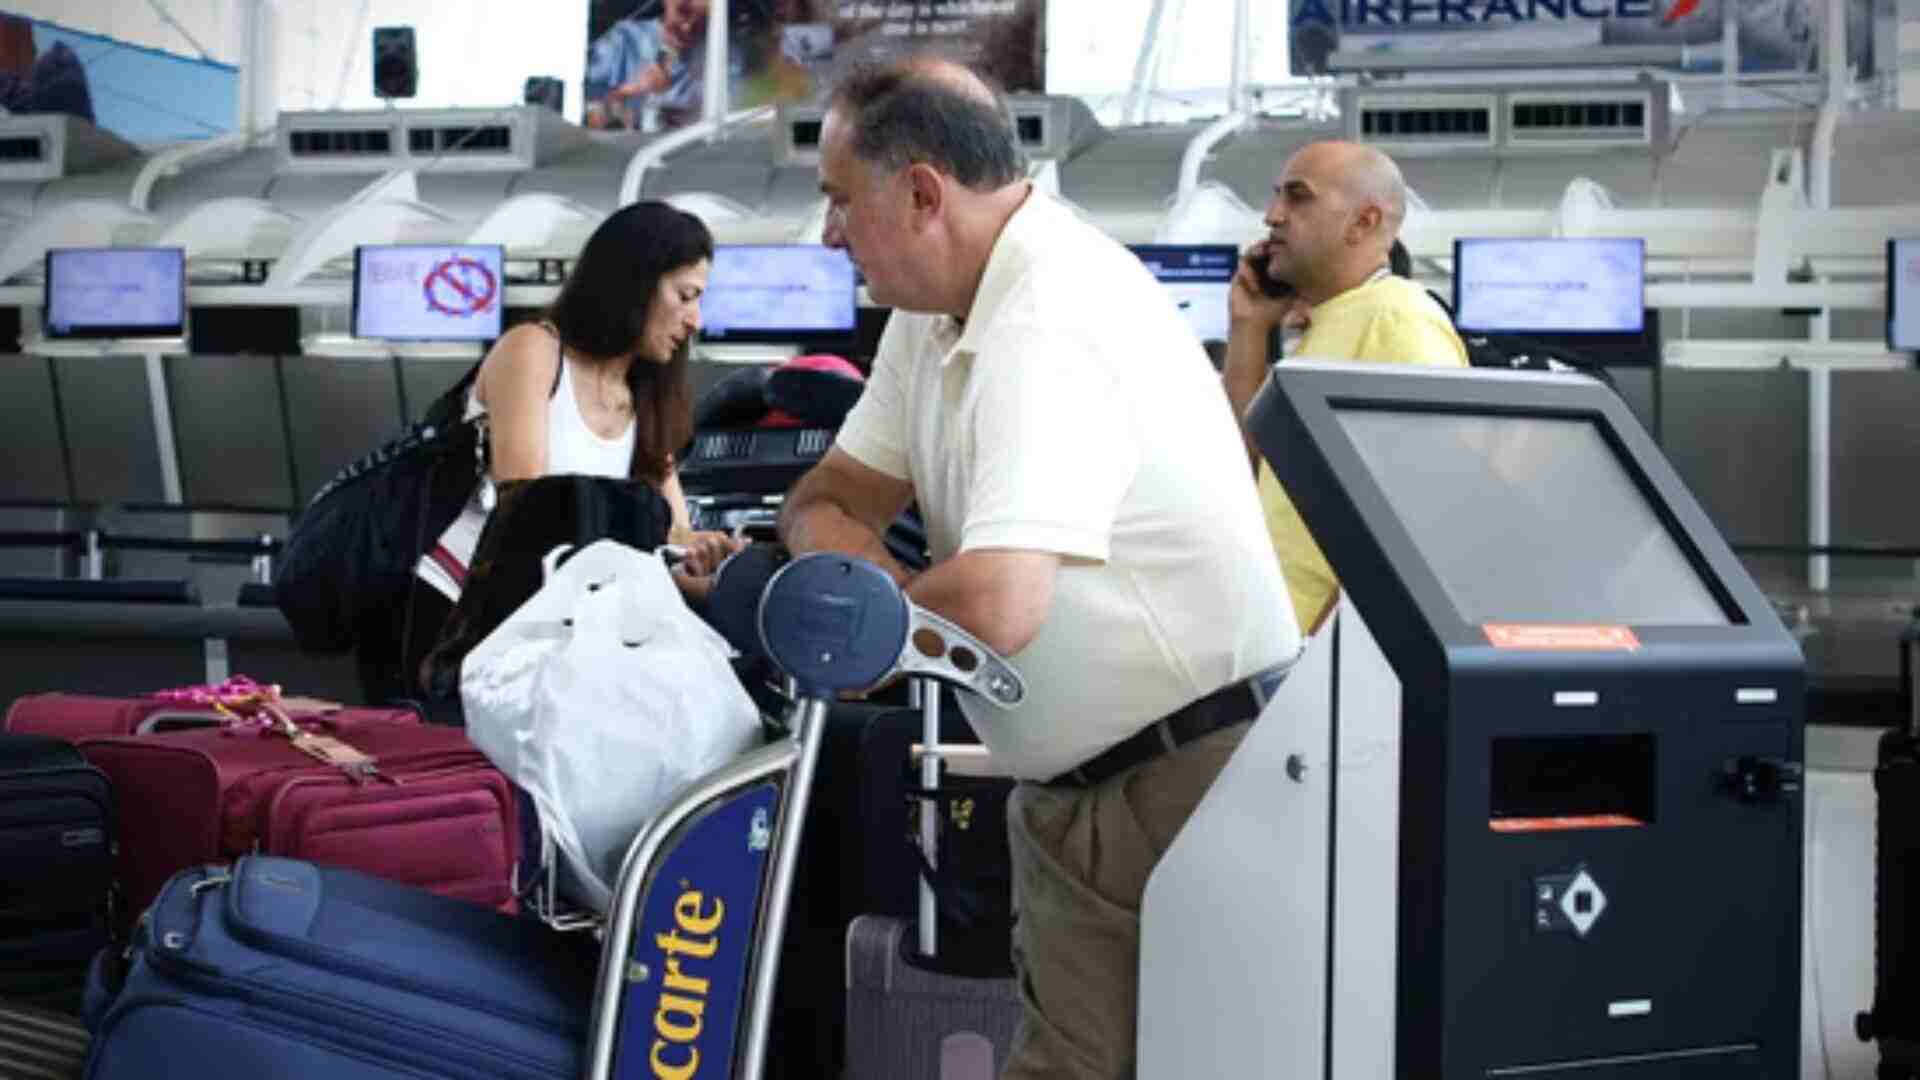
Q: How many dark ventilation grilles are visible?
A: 7